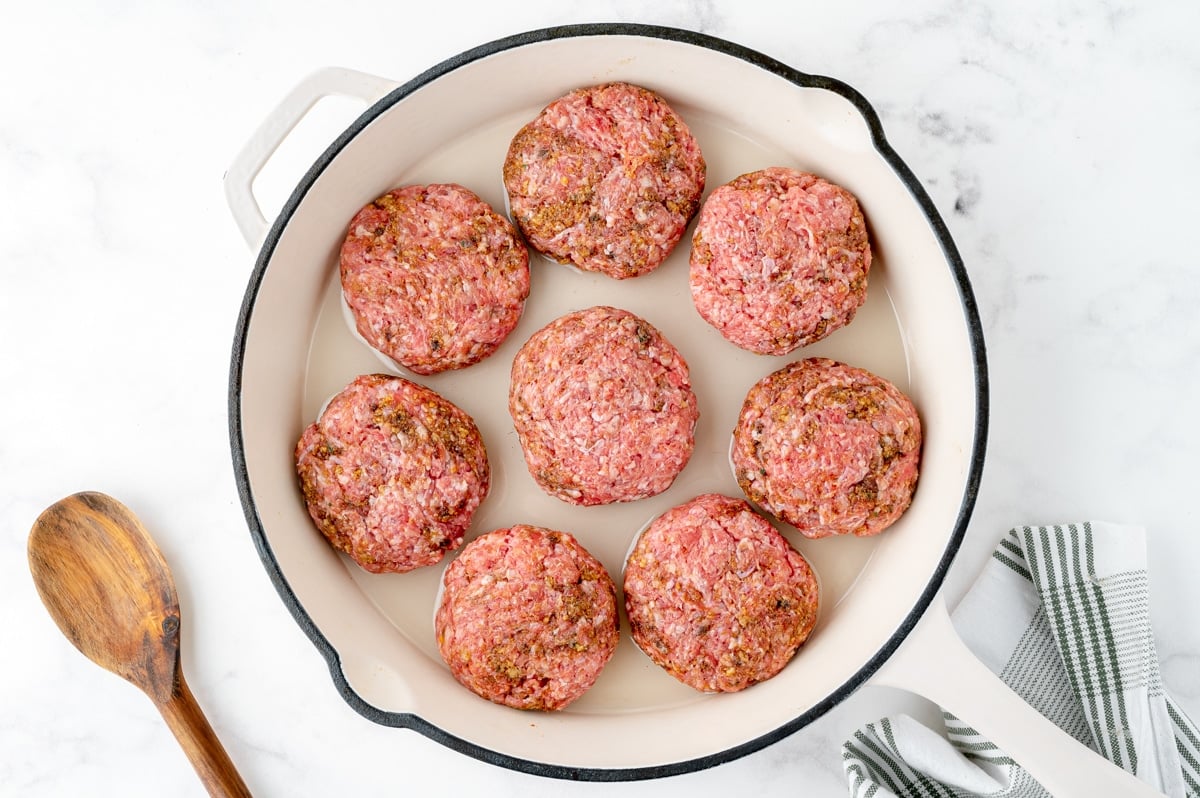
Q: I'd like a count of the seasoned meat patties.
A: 8